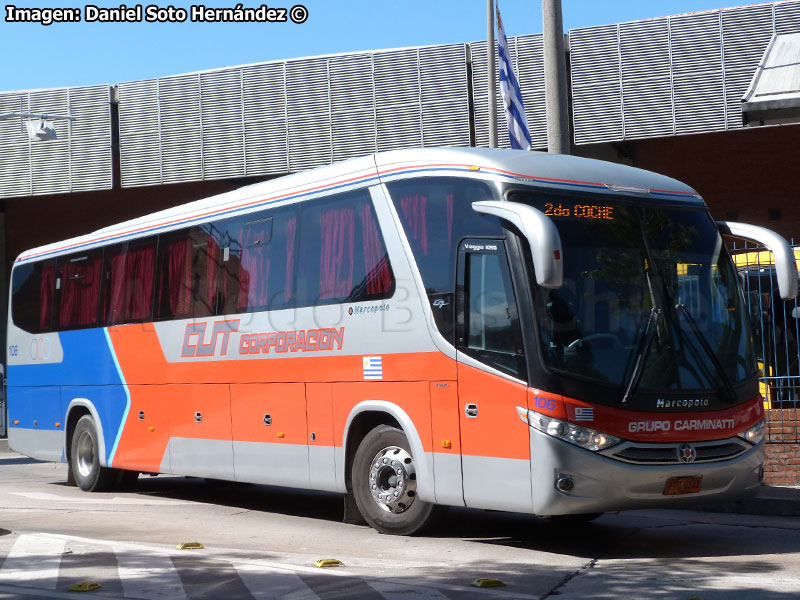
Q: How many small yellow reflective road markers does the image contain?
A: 4